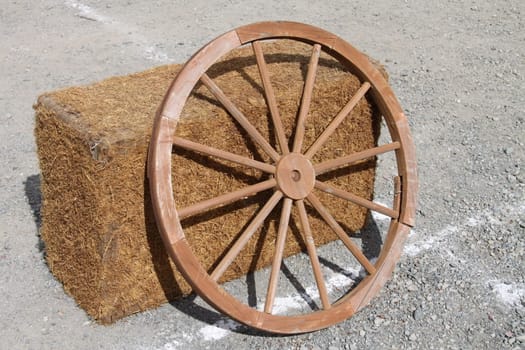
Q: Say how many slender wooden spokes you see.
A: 12